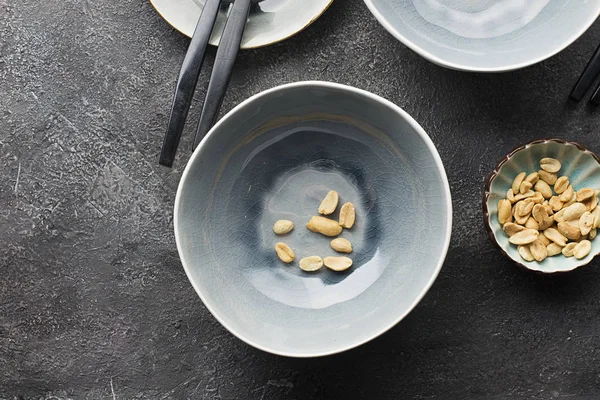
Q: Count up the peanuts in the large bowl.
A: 8